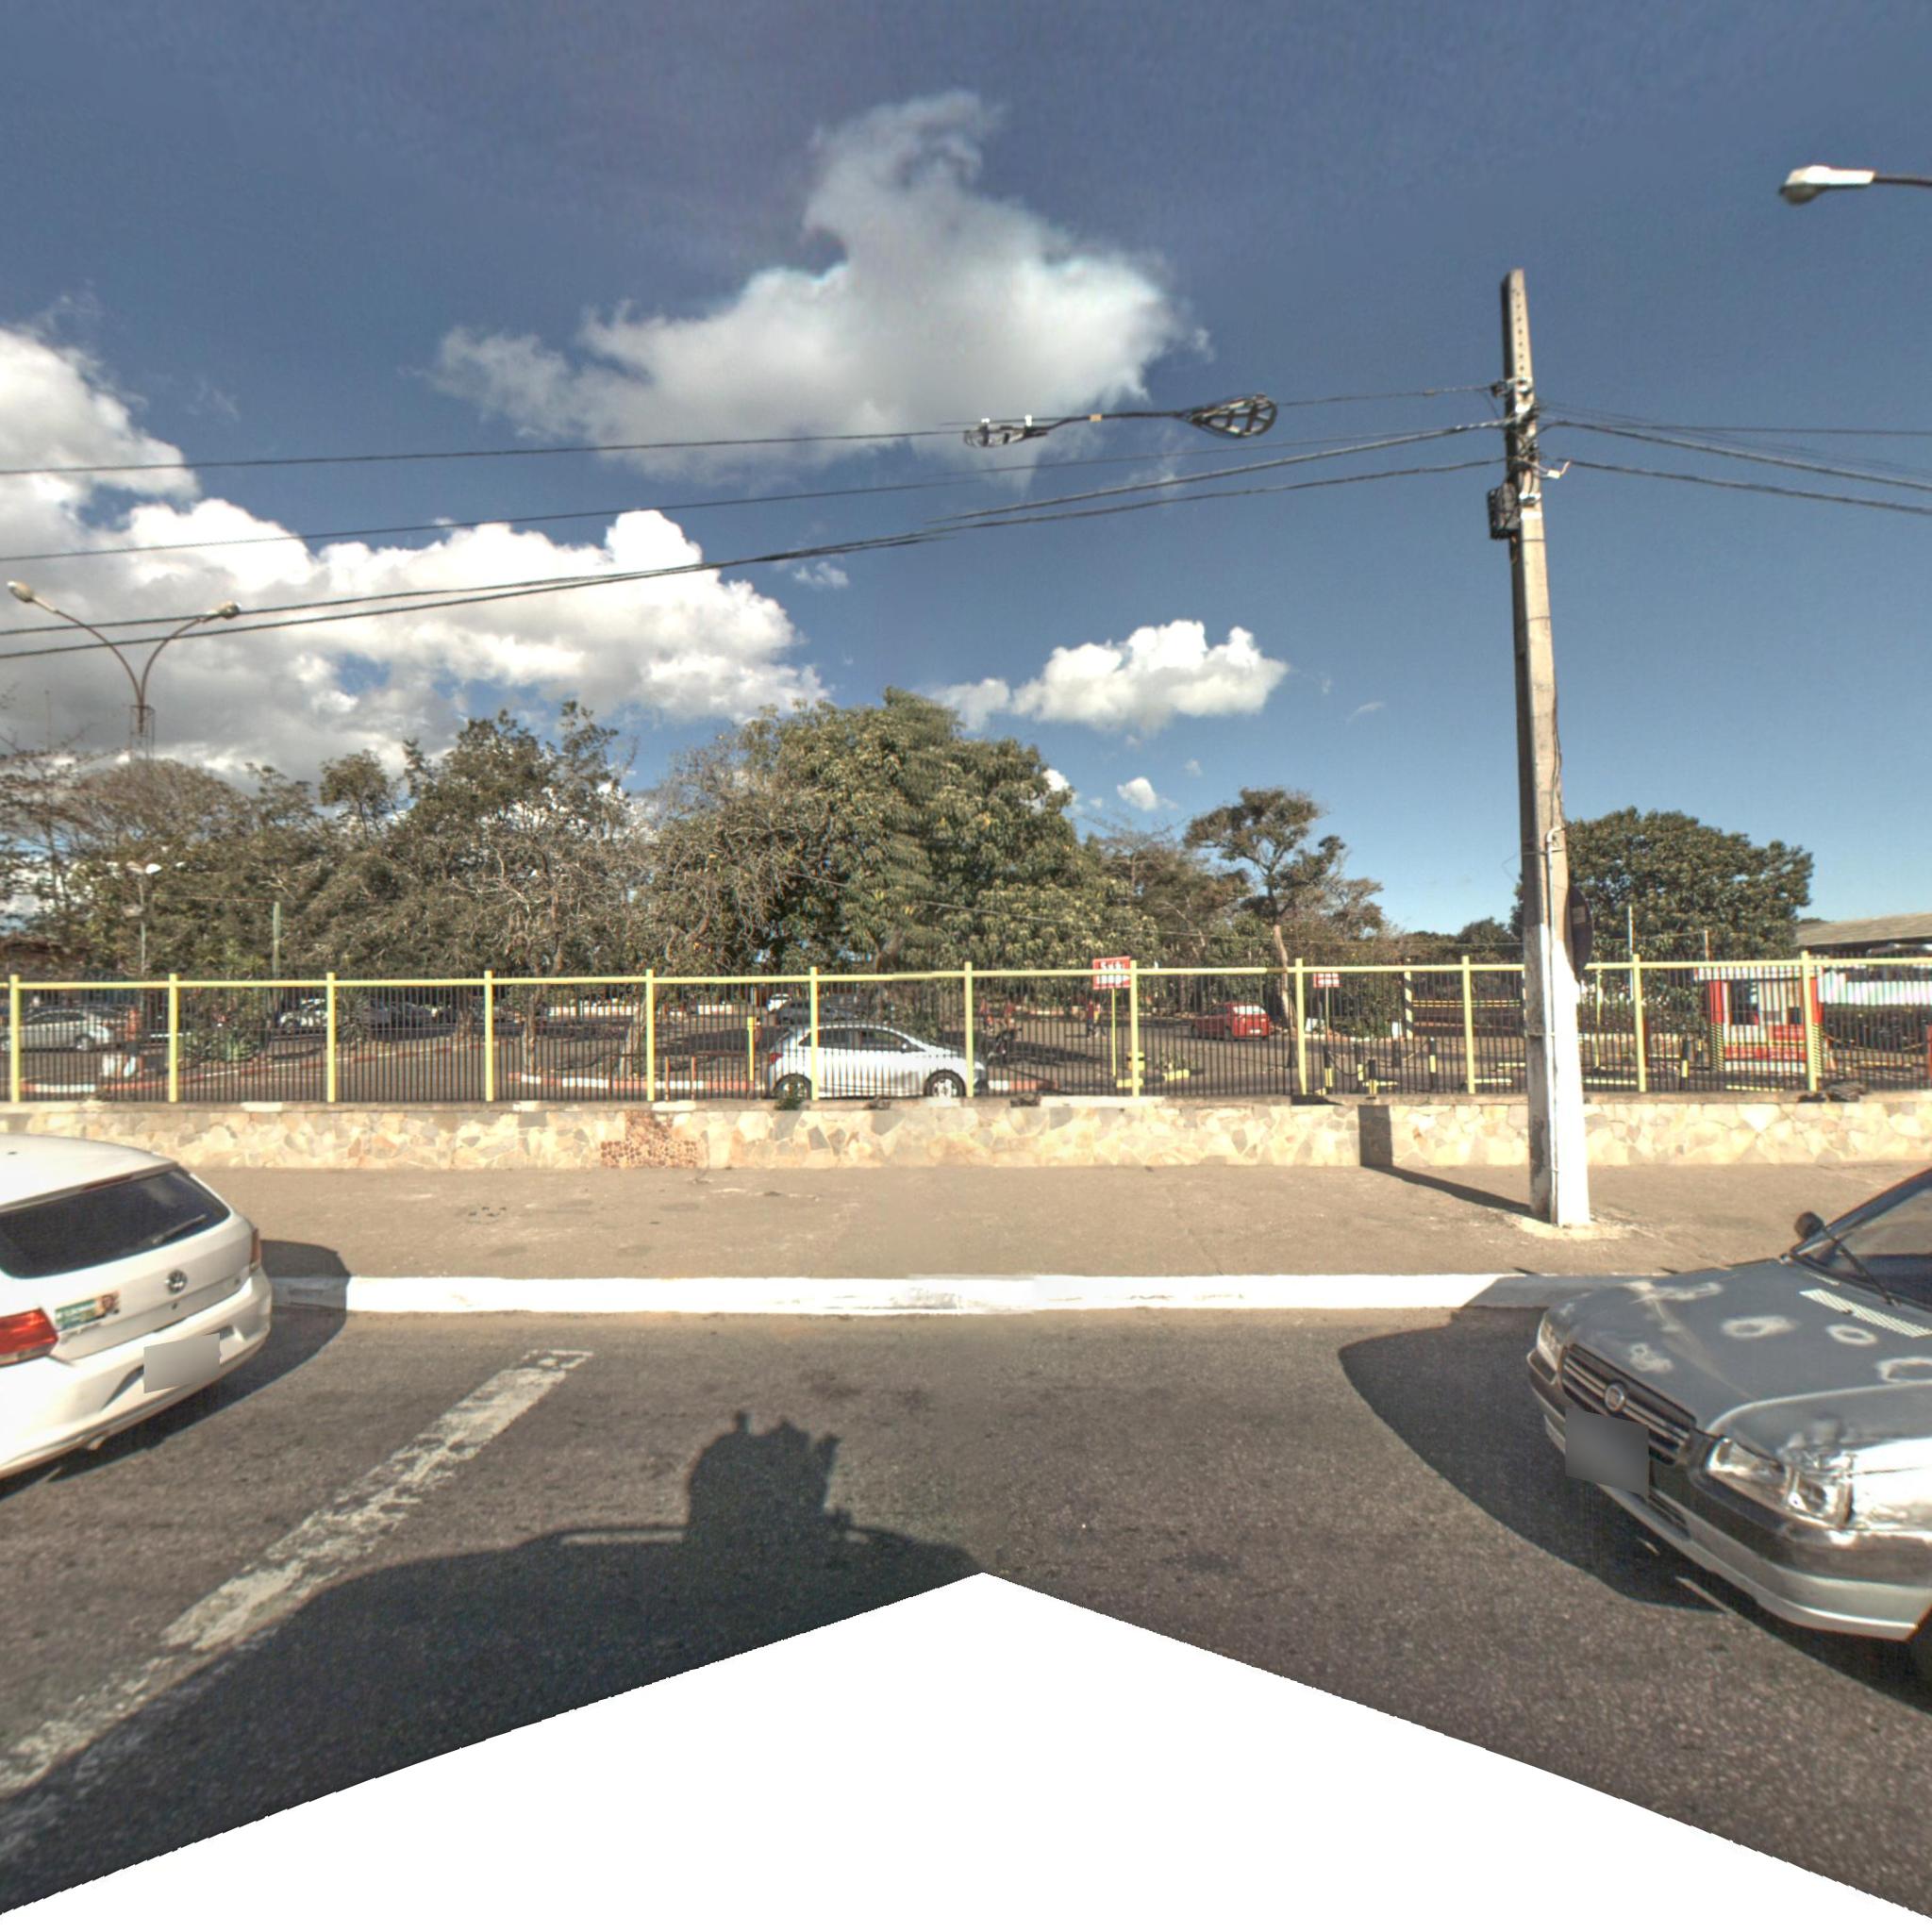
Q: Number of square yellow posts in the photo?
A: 12